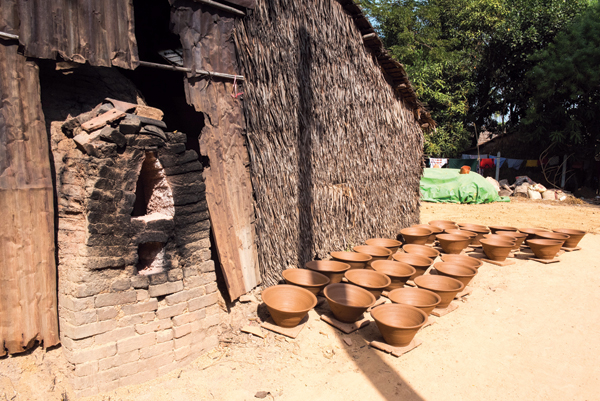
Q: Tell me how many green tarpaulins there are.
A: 1